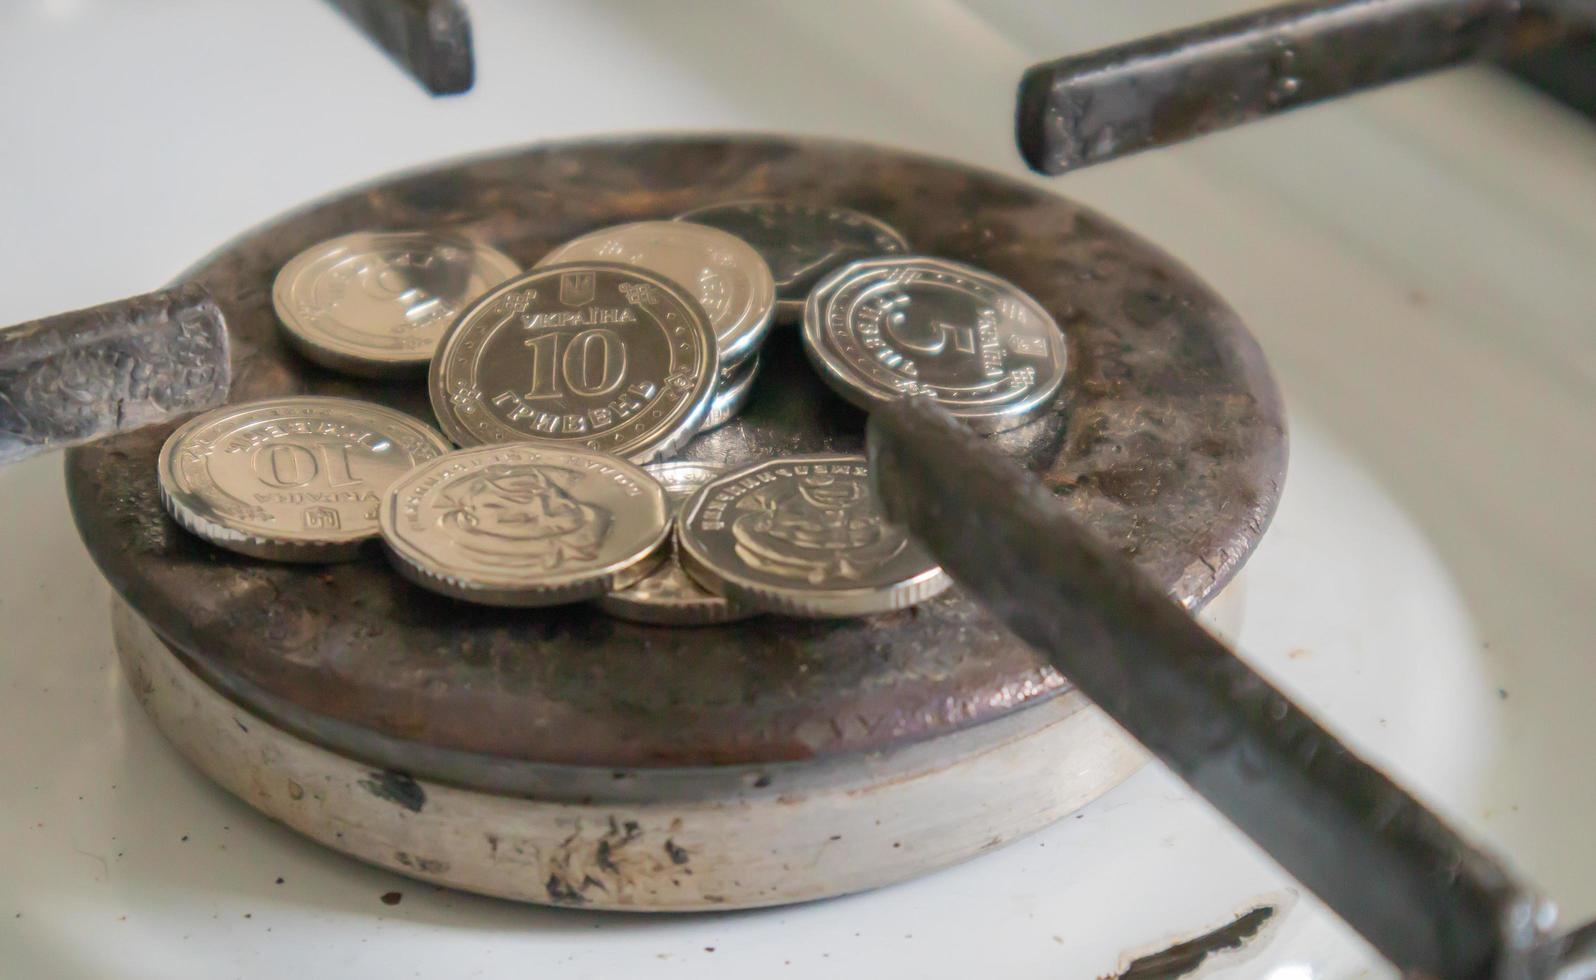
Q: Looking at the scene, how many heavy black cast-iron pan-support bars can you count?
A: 4